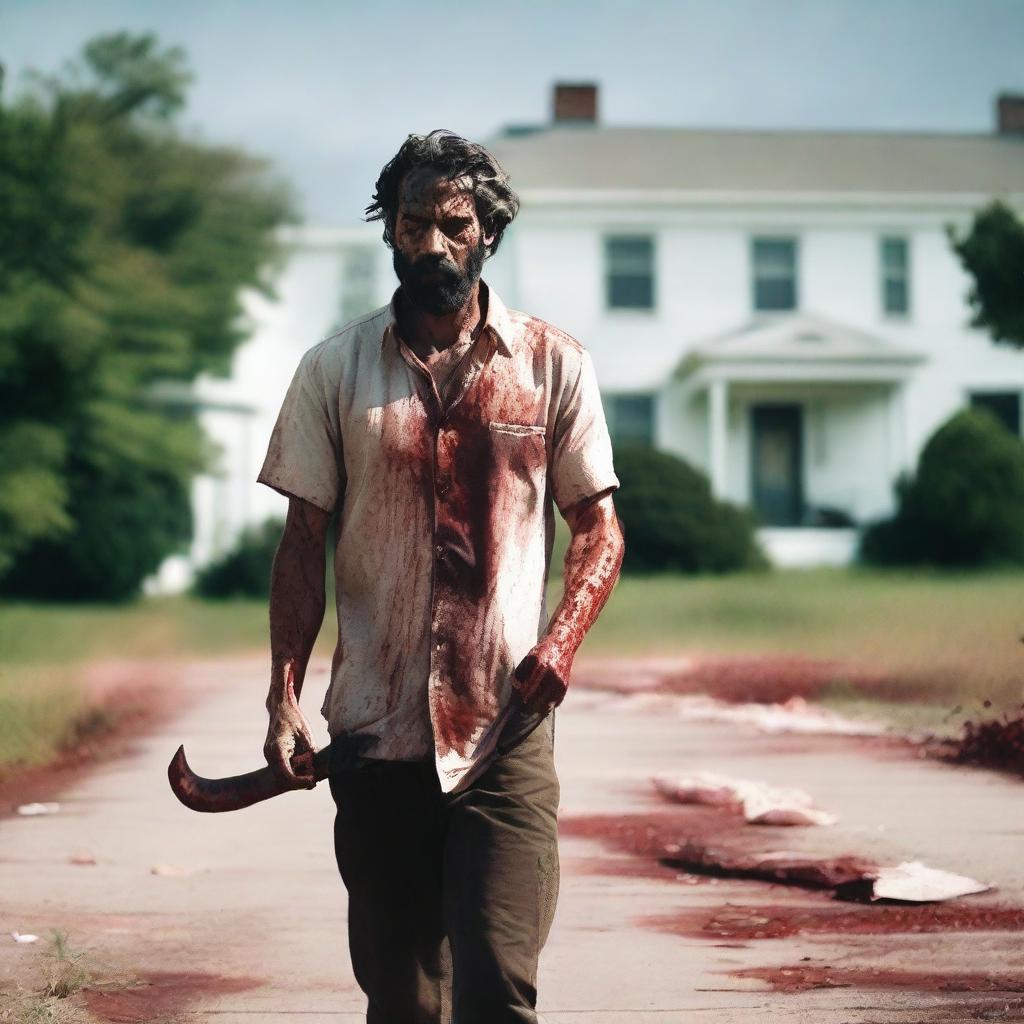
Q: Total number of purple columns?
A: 0